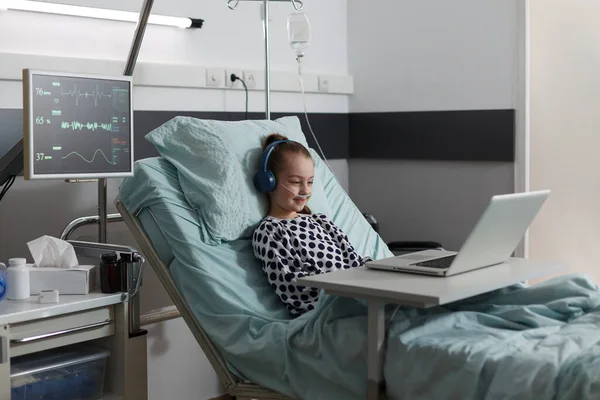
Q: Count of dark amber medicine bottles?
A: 1